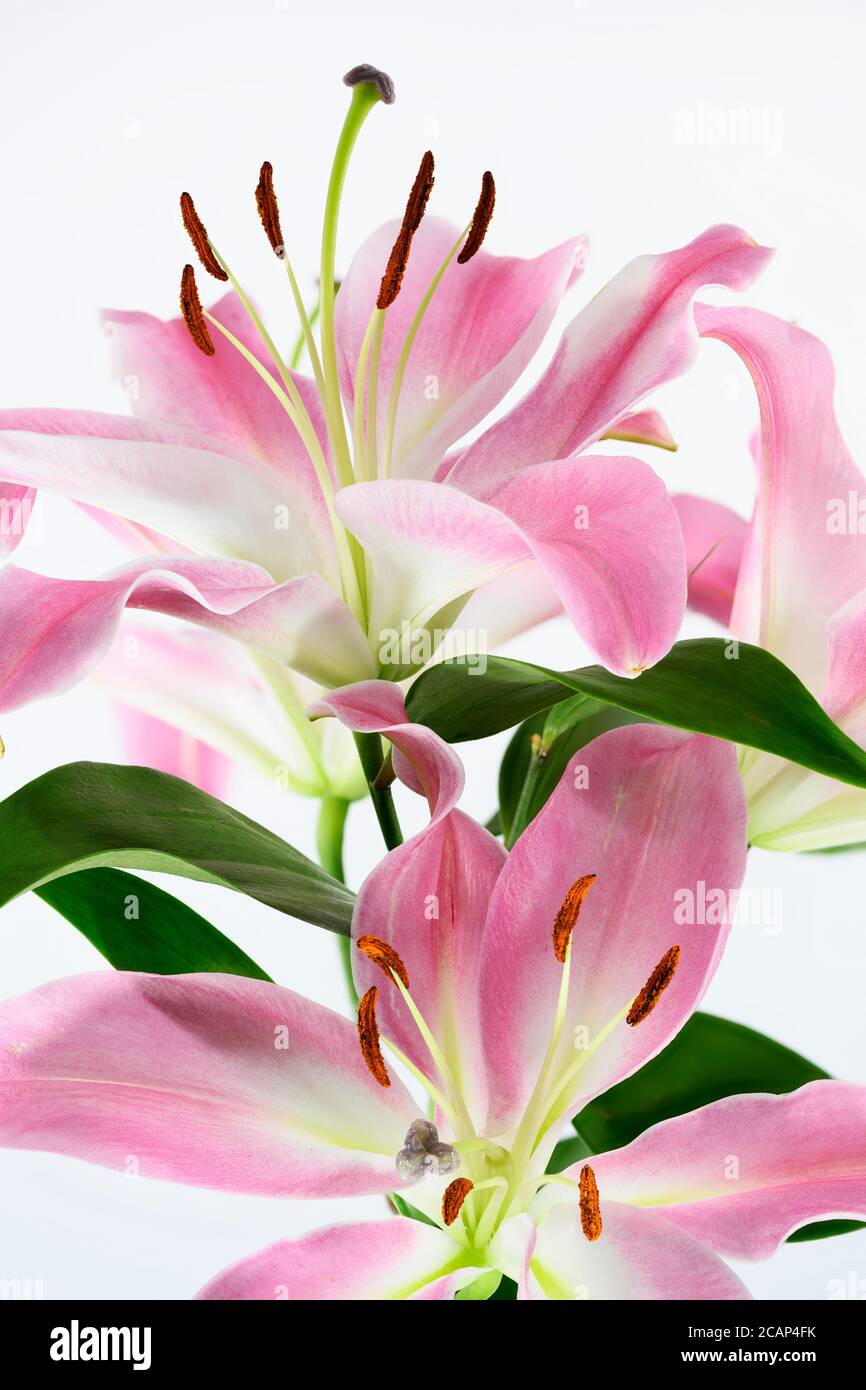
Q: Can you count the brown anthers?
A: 12